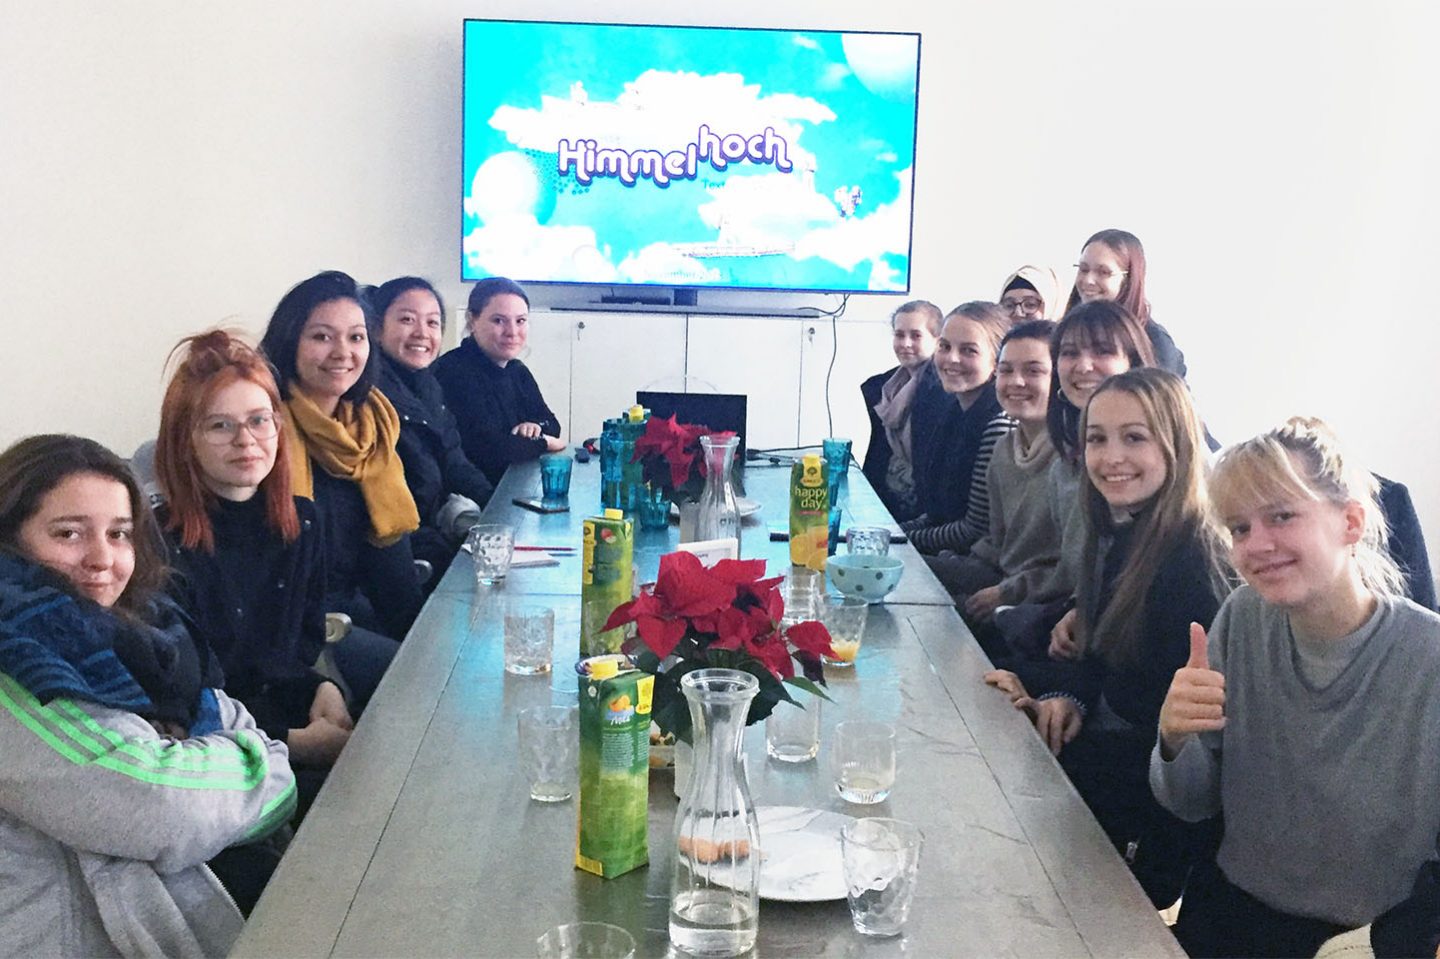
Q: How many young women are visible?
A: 13